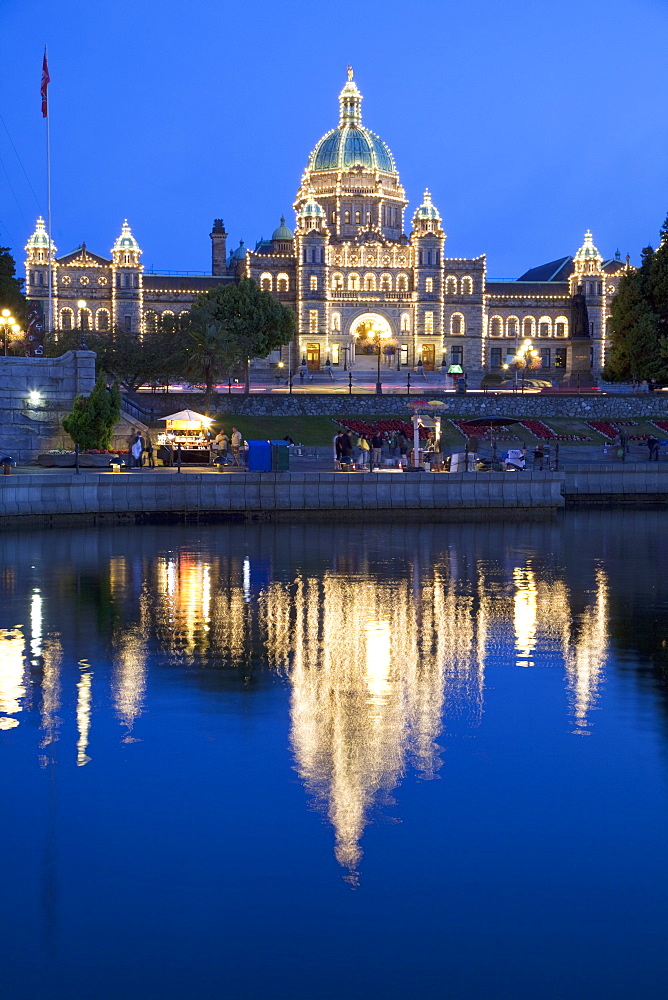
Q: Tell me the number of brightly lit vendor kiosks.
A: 2